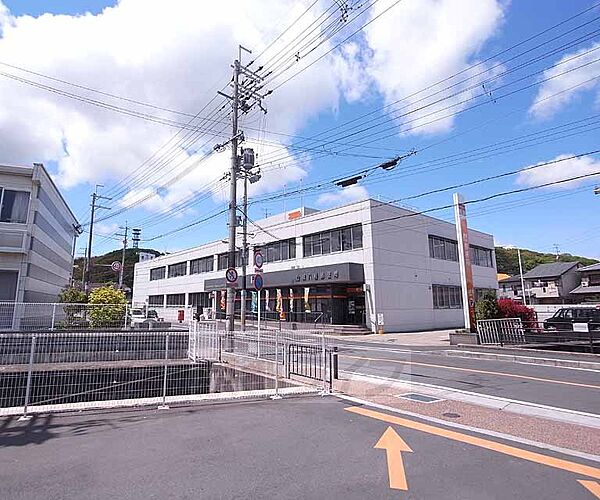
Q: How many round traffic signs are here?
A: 4